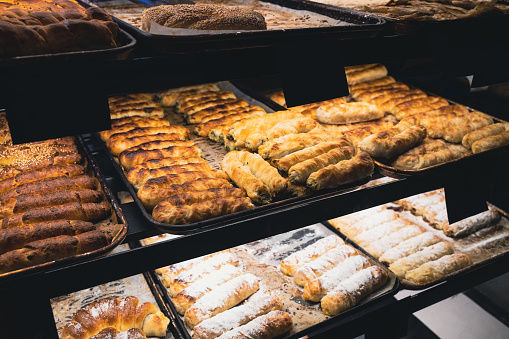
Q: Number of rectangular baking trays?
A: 9